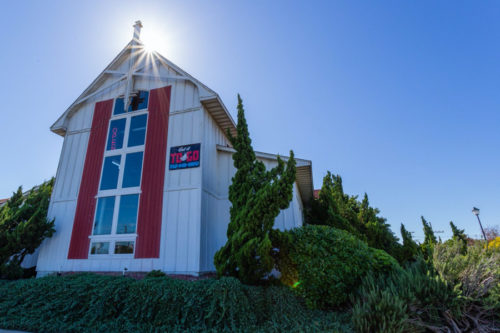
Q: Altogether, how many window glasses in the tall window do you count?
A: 10